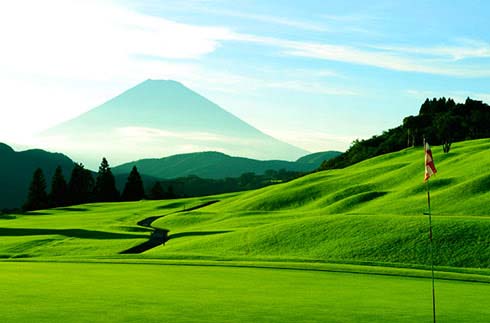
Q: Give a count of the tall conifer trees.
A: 5